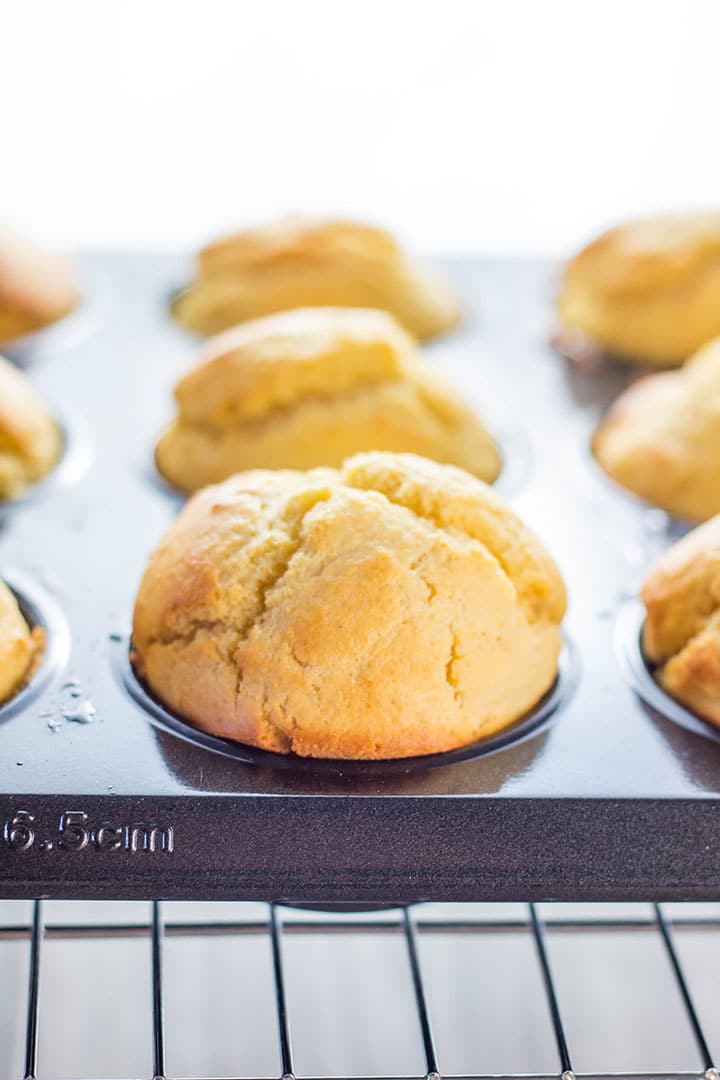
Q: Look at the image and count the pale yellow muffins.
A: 9